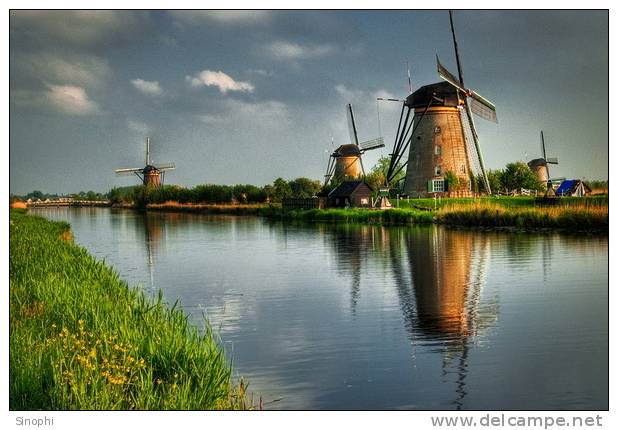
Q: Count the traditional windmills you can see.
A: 4